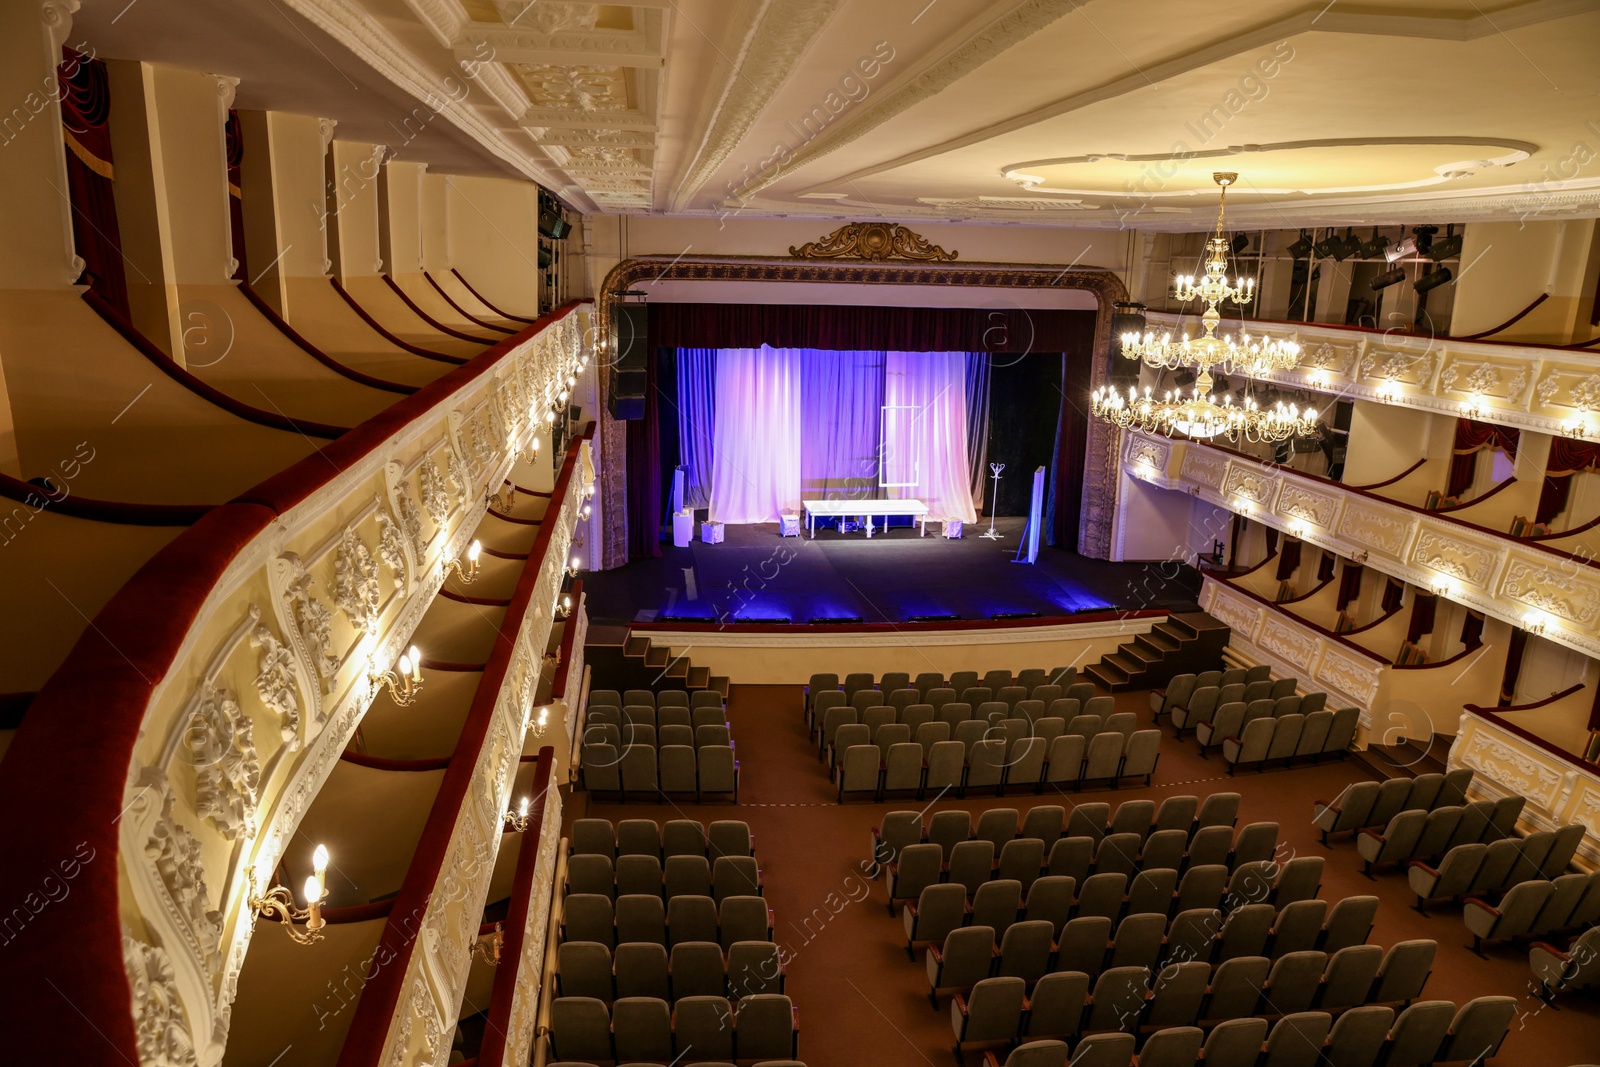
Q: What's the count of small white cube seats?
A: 3